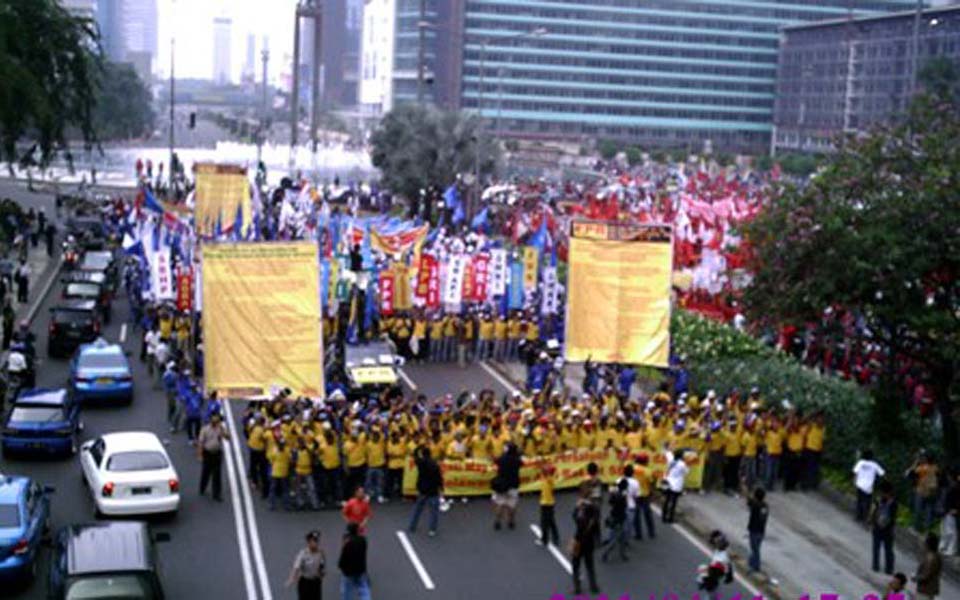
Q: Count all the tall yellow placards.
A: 3